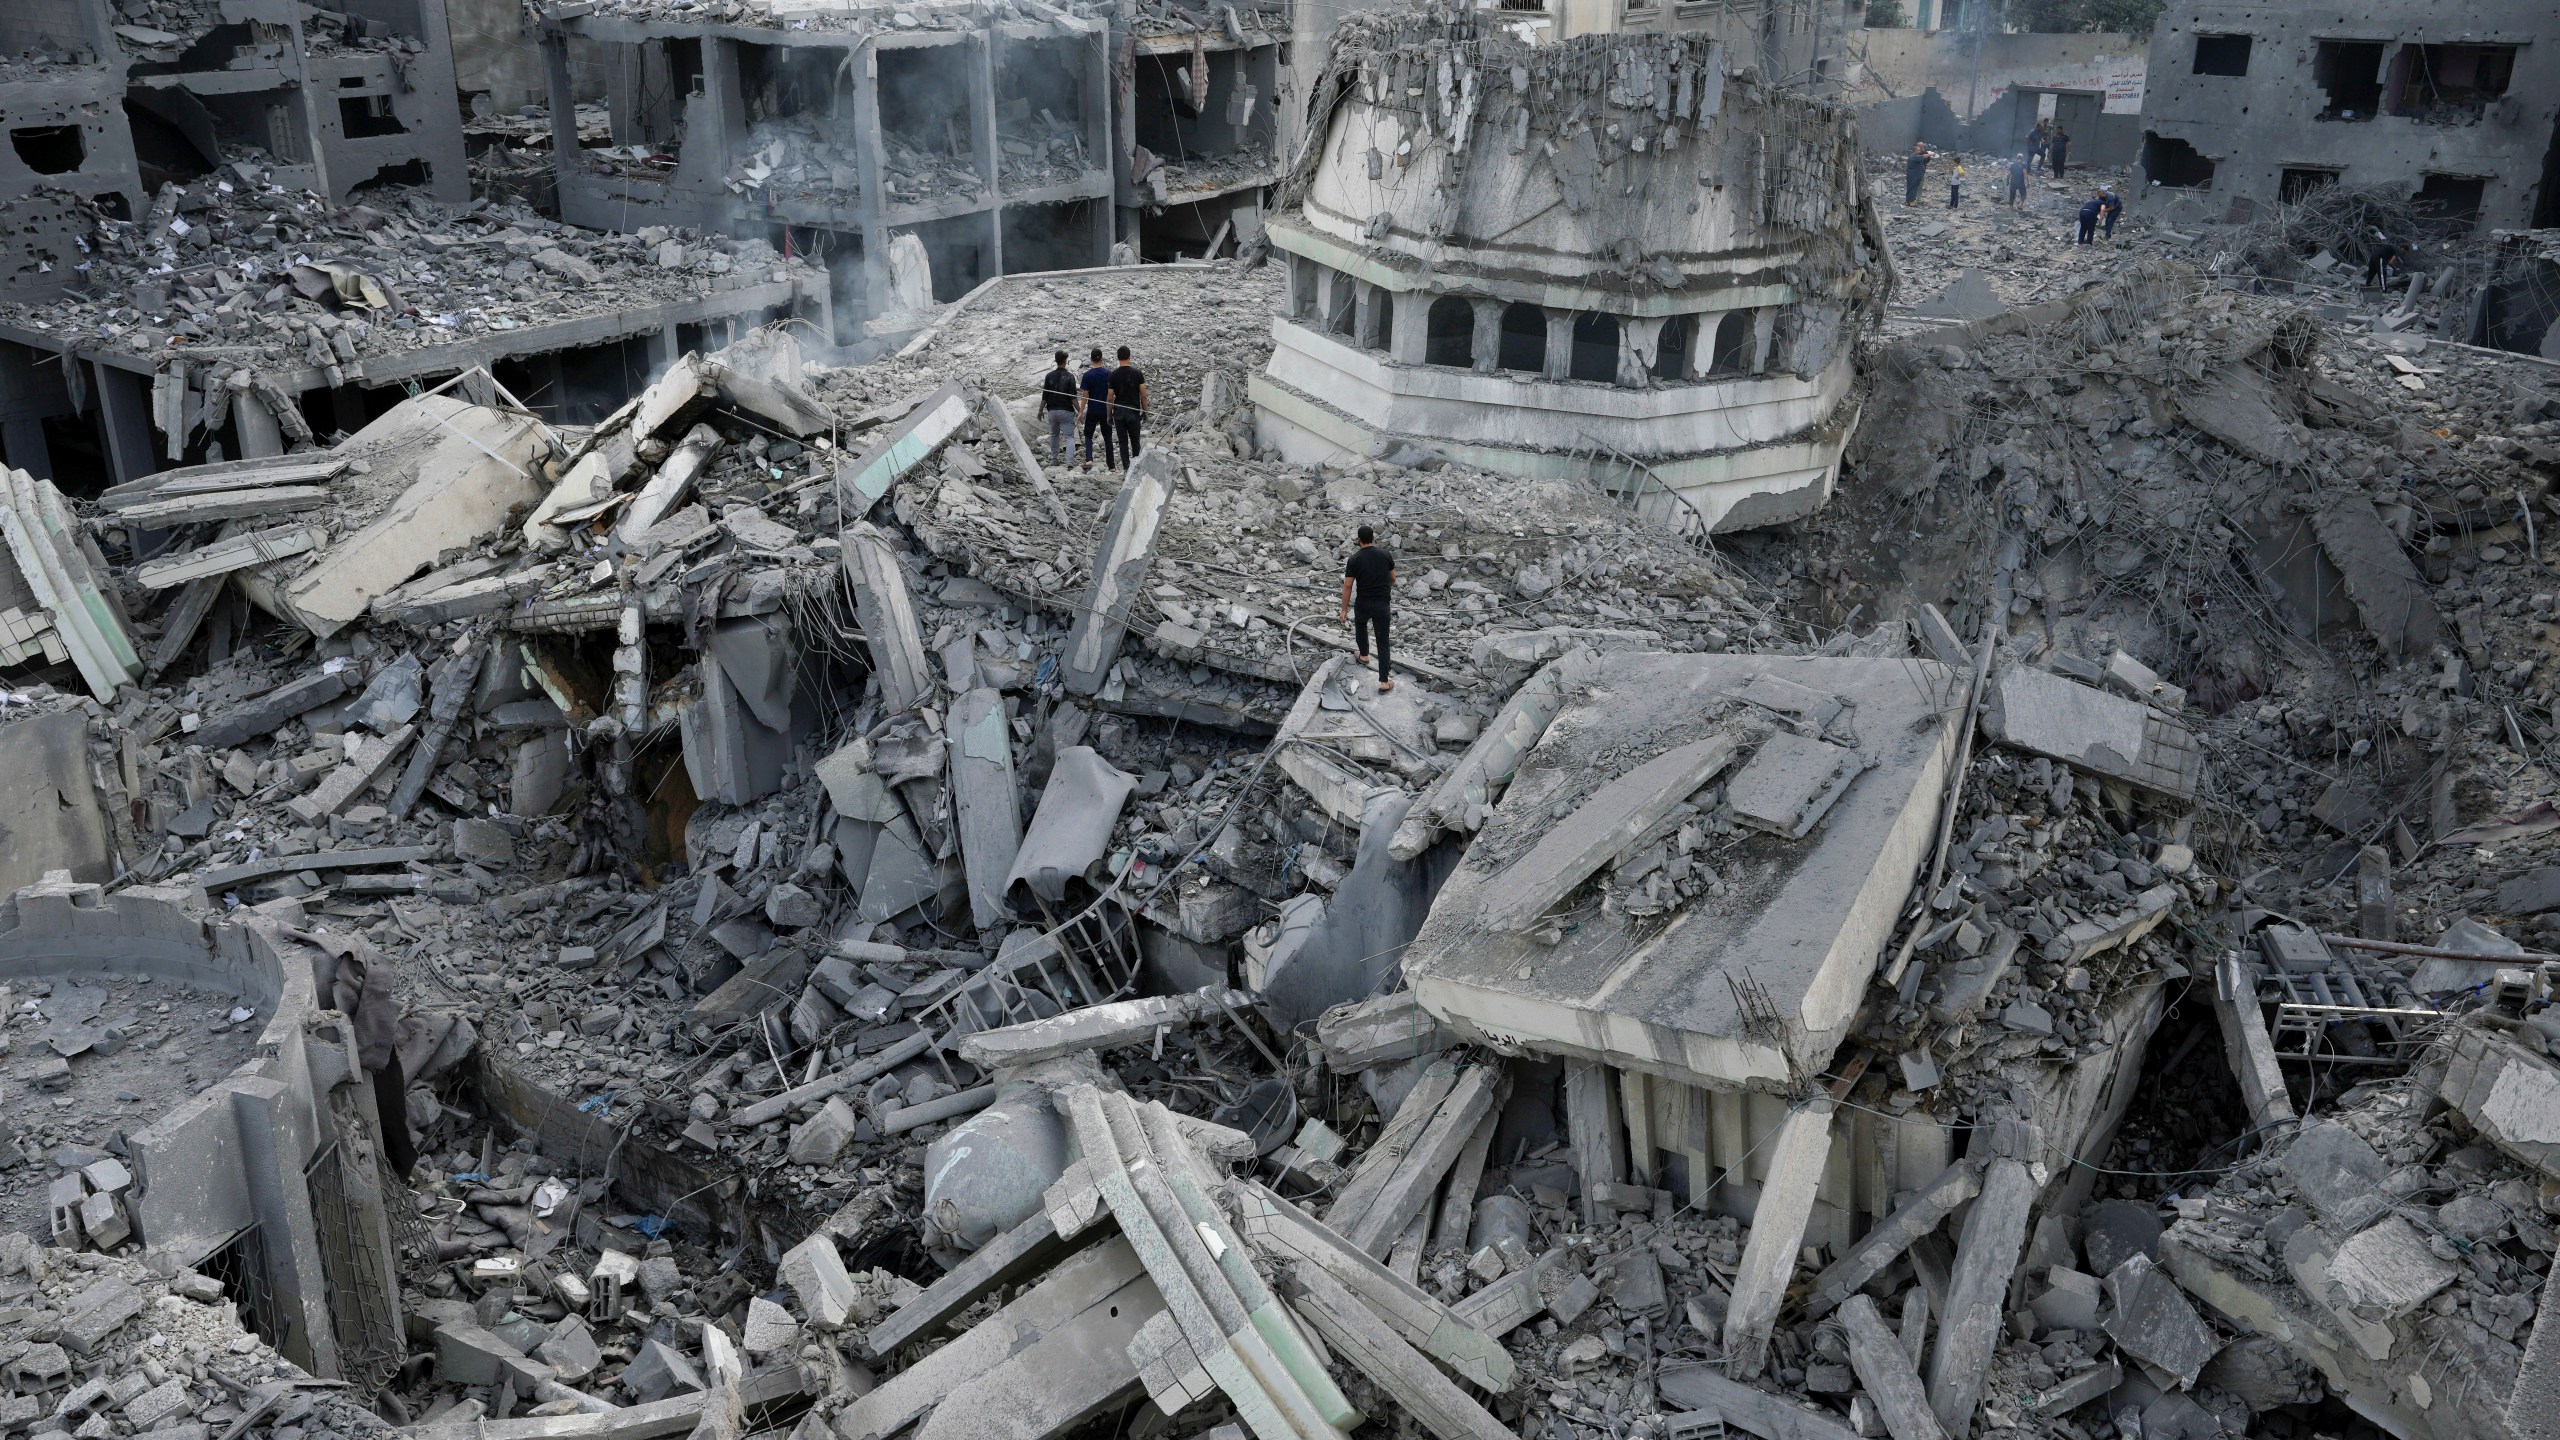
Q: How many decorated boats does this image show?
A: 0